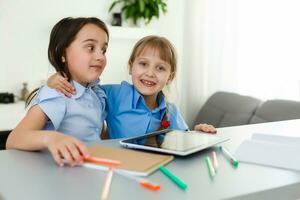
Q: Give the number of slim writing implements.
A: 7